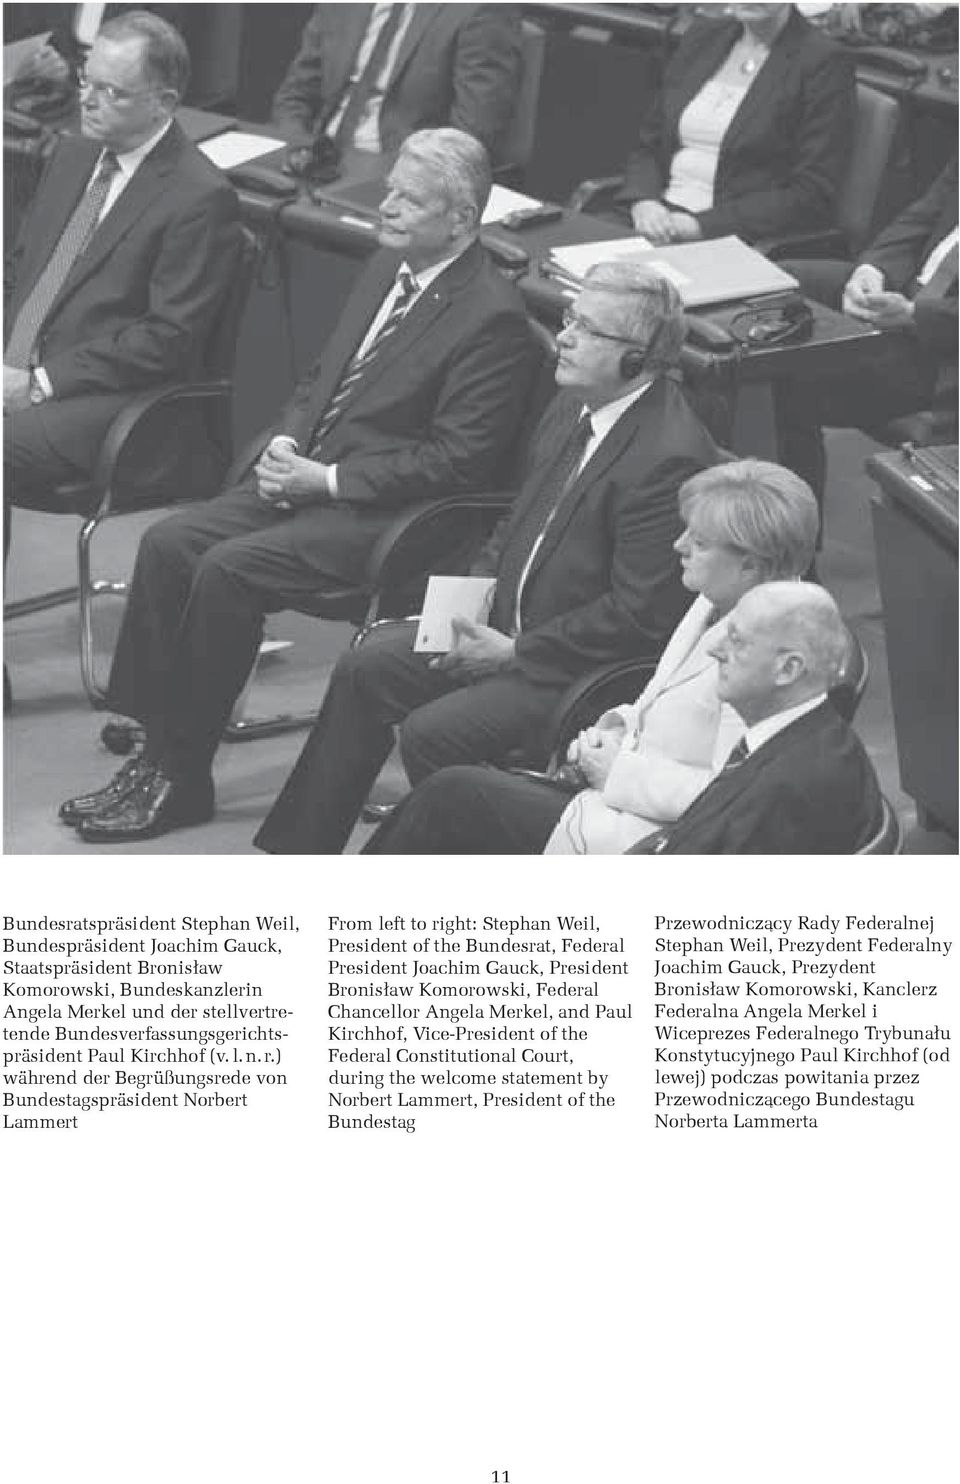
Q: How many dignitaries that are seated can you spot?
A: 5